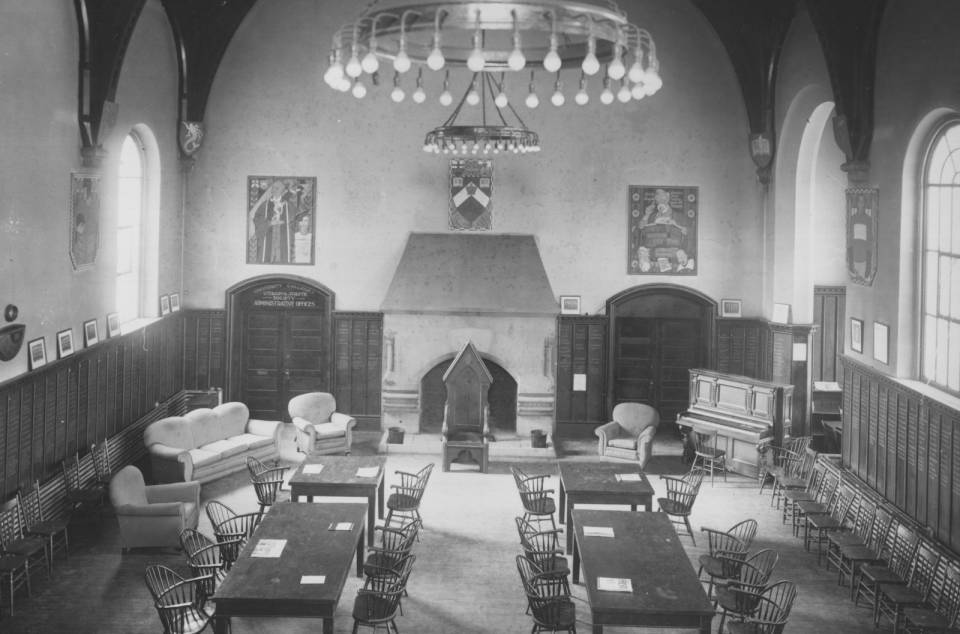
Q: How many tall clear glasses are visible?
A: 0